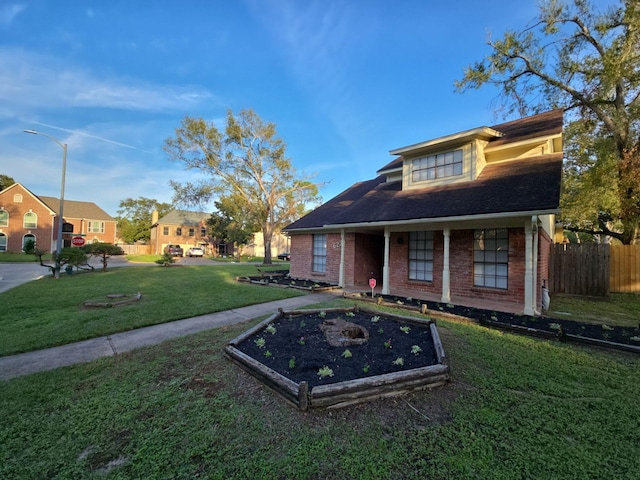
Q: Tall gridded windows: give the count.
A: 3